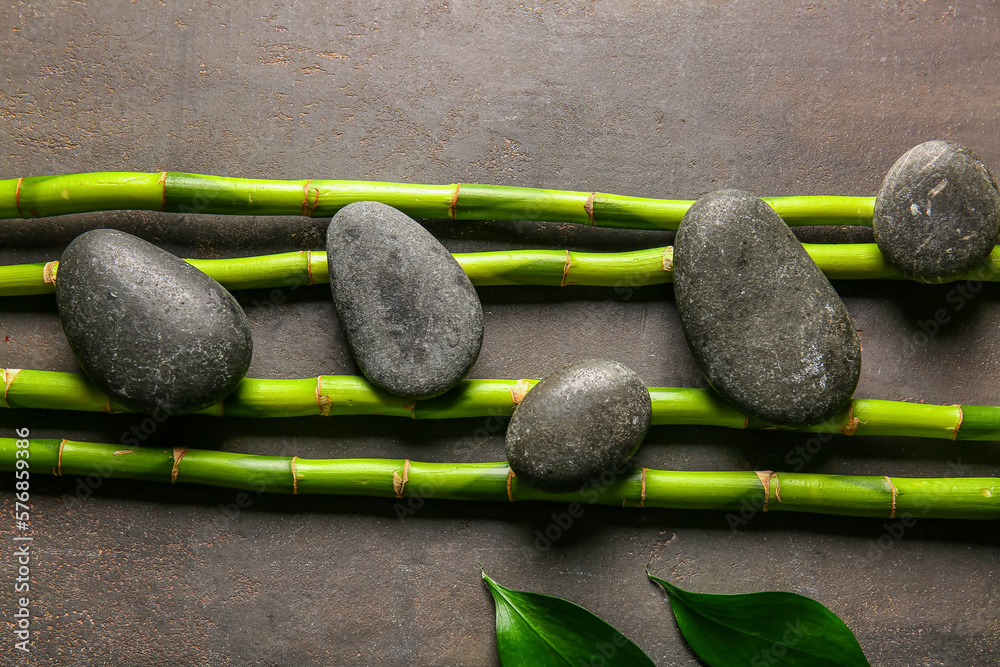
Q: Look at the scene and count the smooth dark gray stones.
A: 5